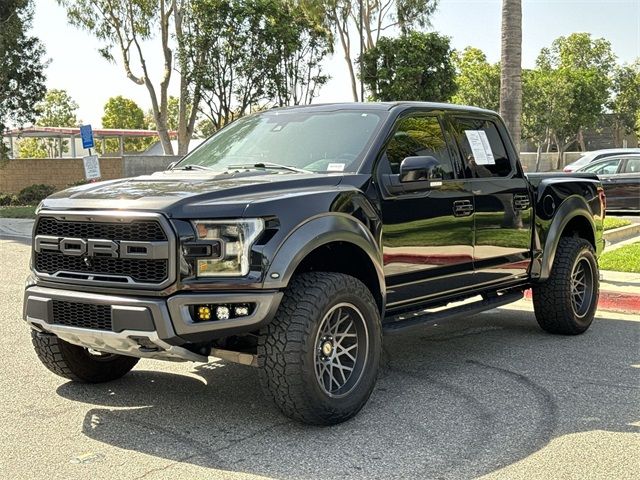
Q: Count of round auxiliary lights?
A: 3